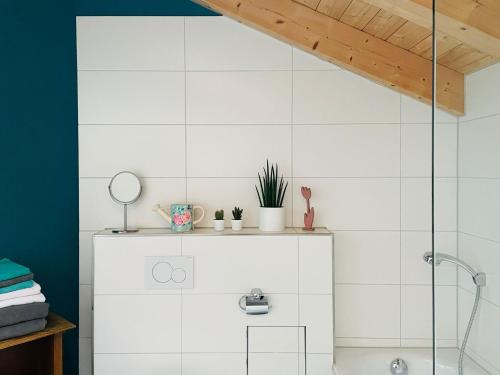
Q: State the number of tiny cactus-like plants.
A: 2